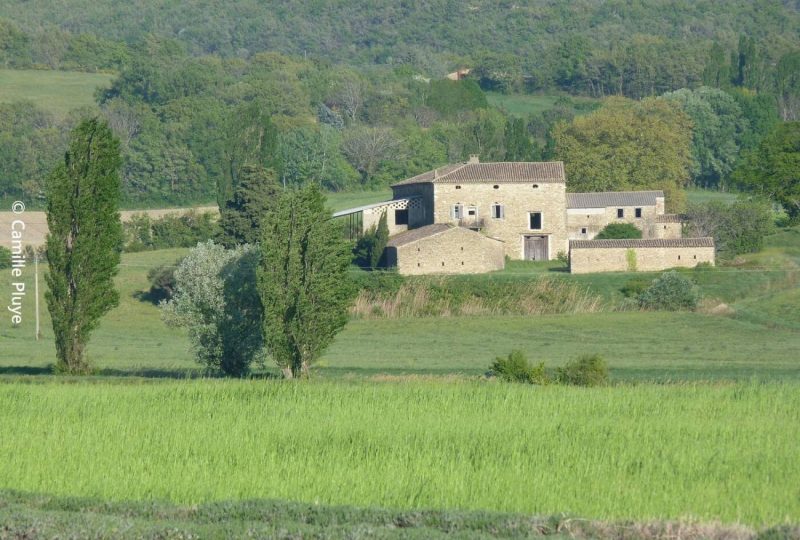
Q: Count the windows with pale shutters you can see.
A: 2